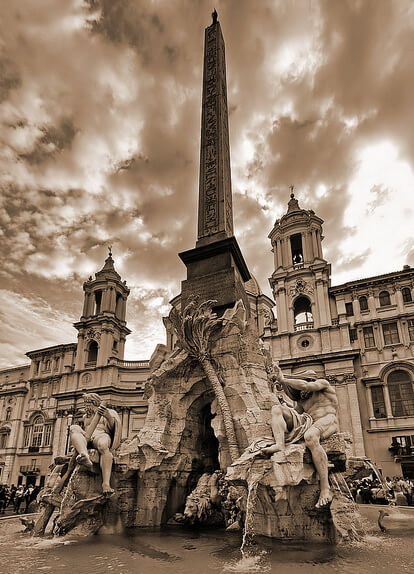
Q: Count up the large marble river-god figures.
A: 2